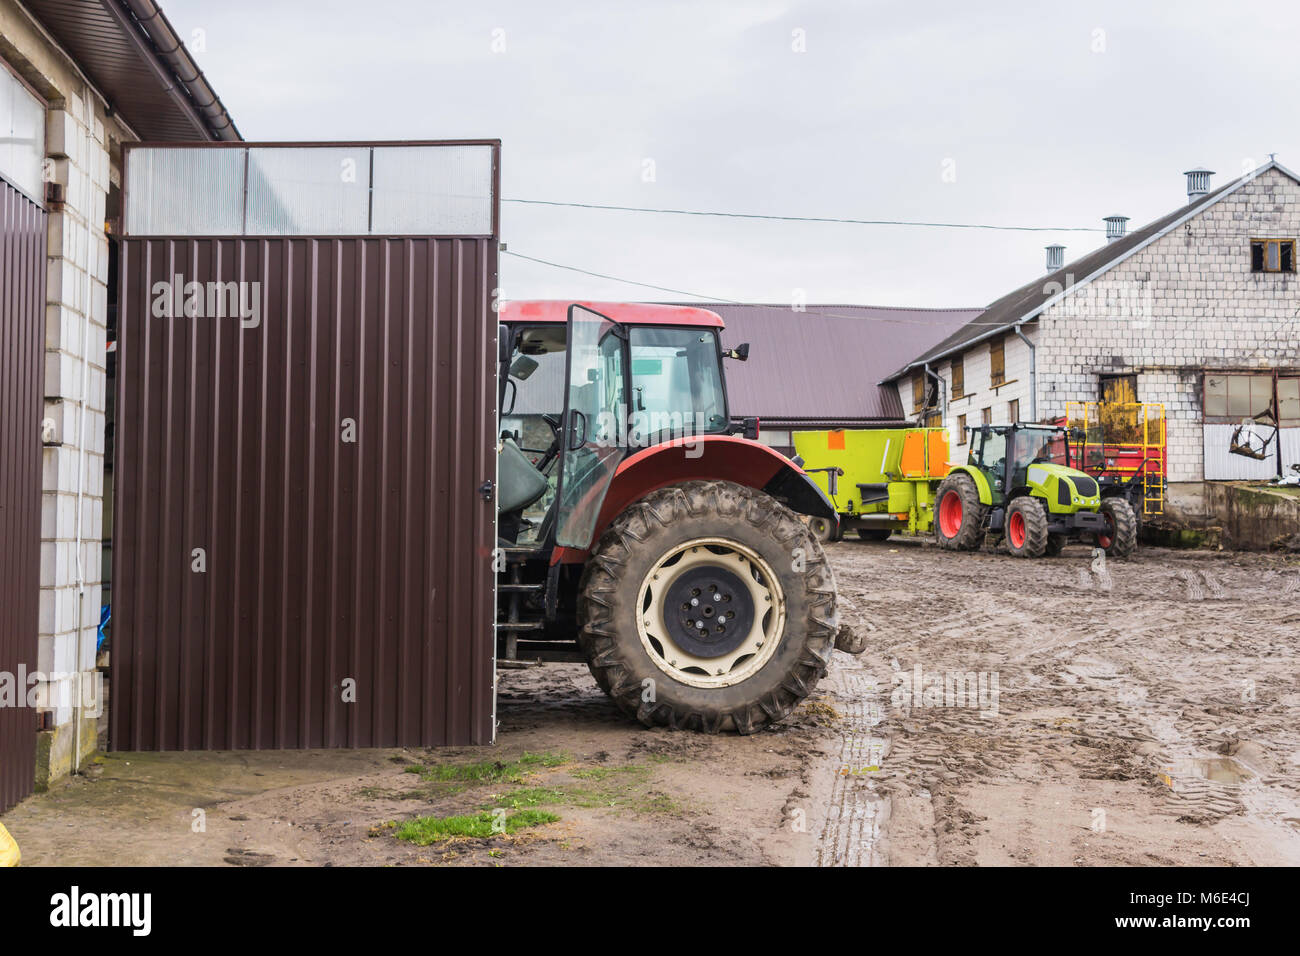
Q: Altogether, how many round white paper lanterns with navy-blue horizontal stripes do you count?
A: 0